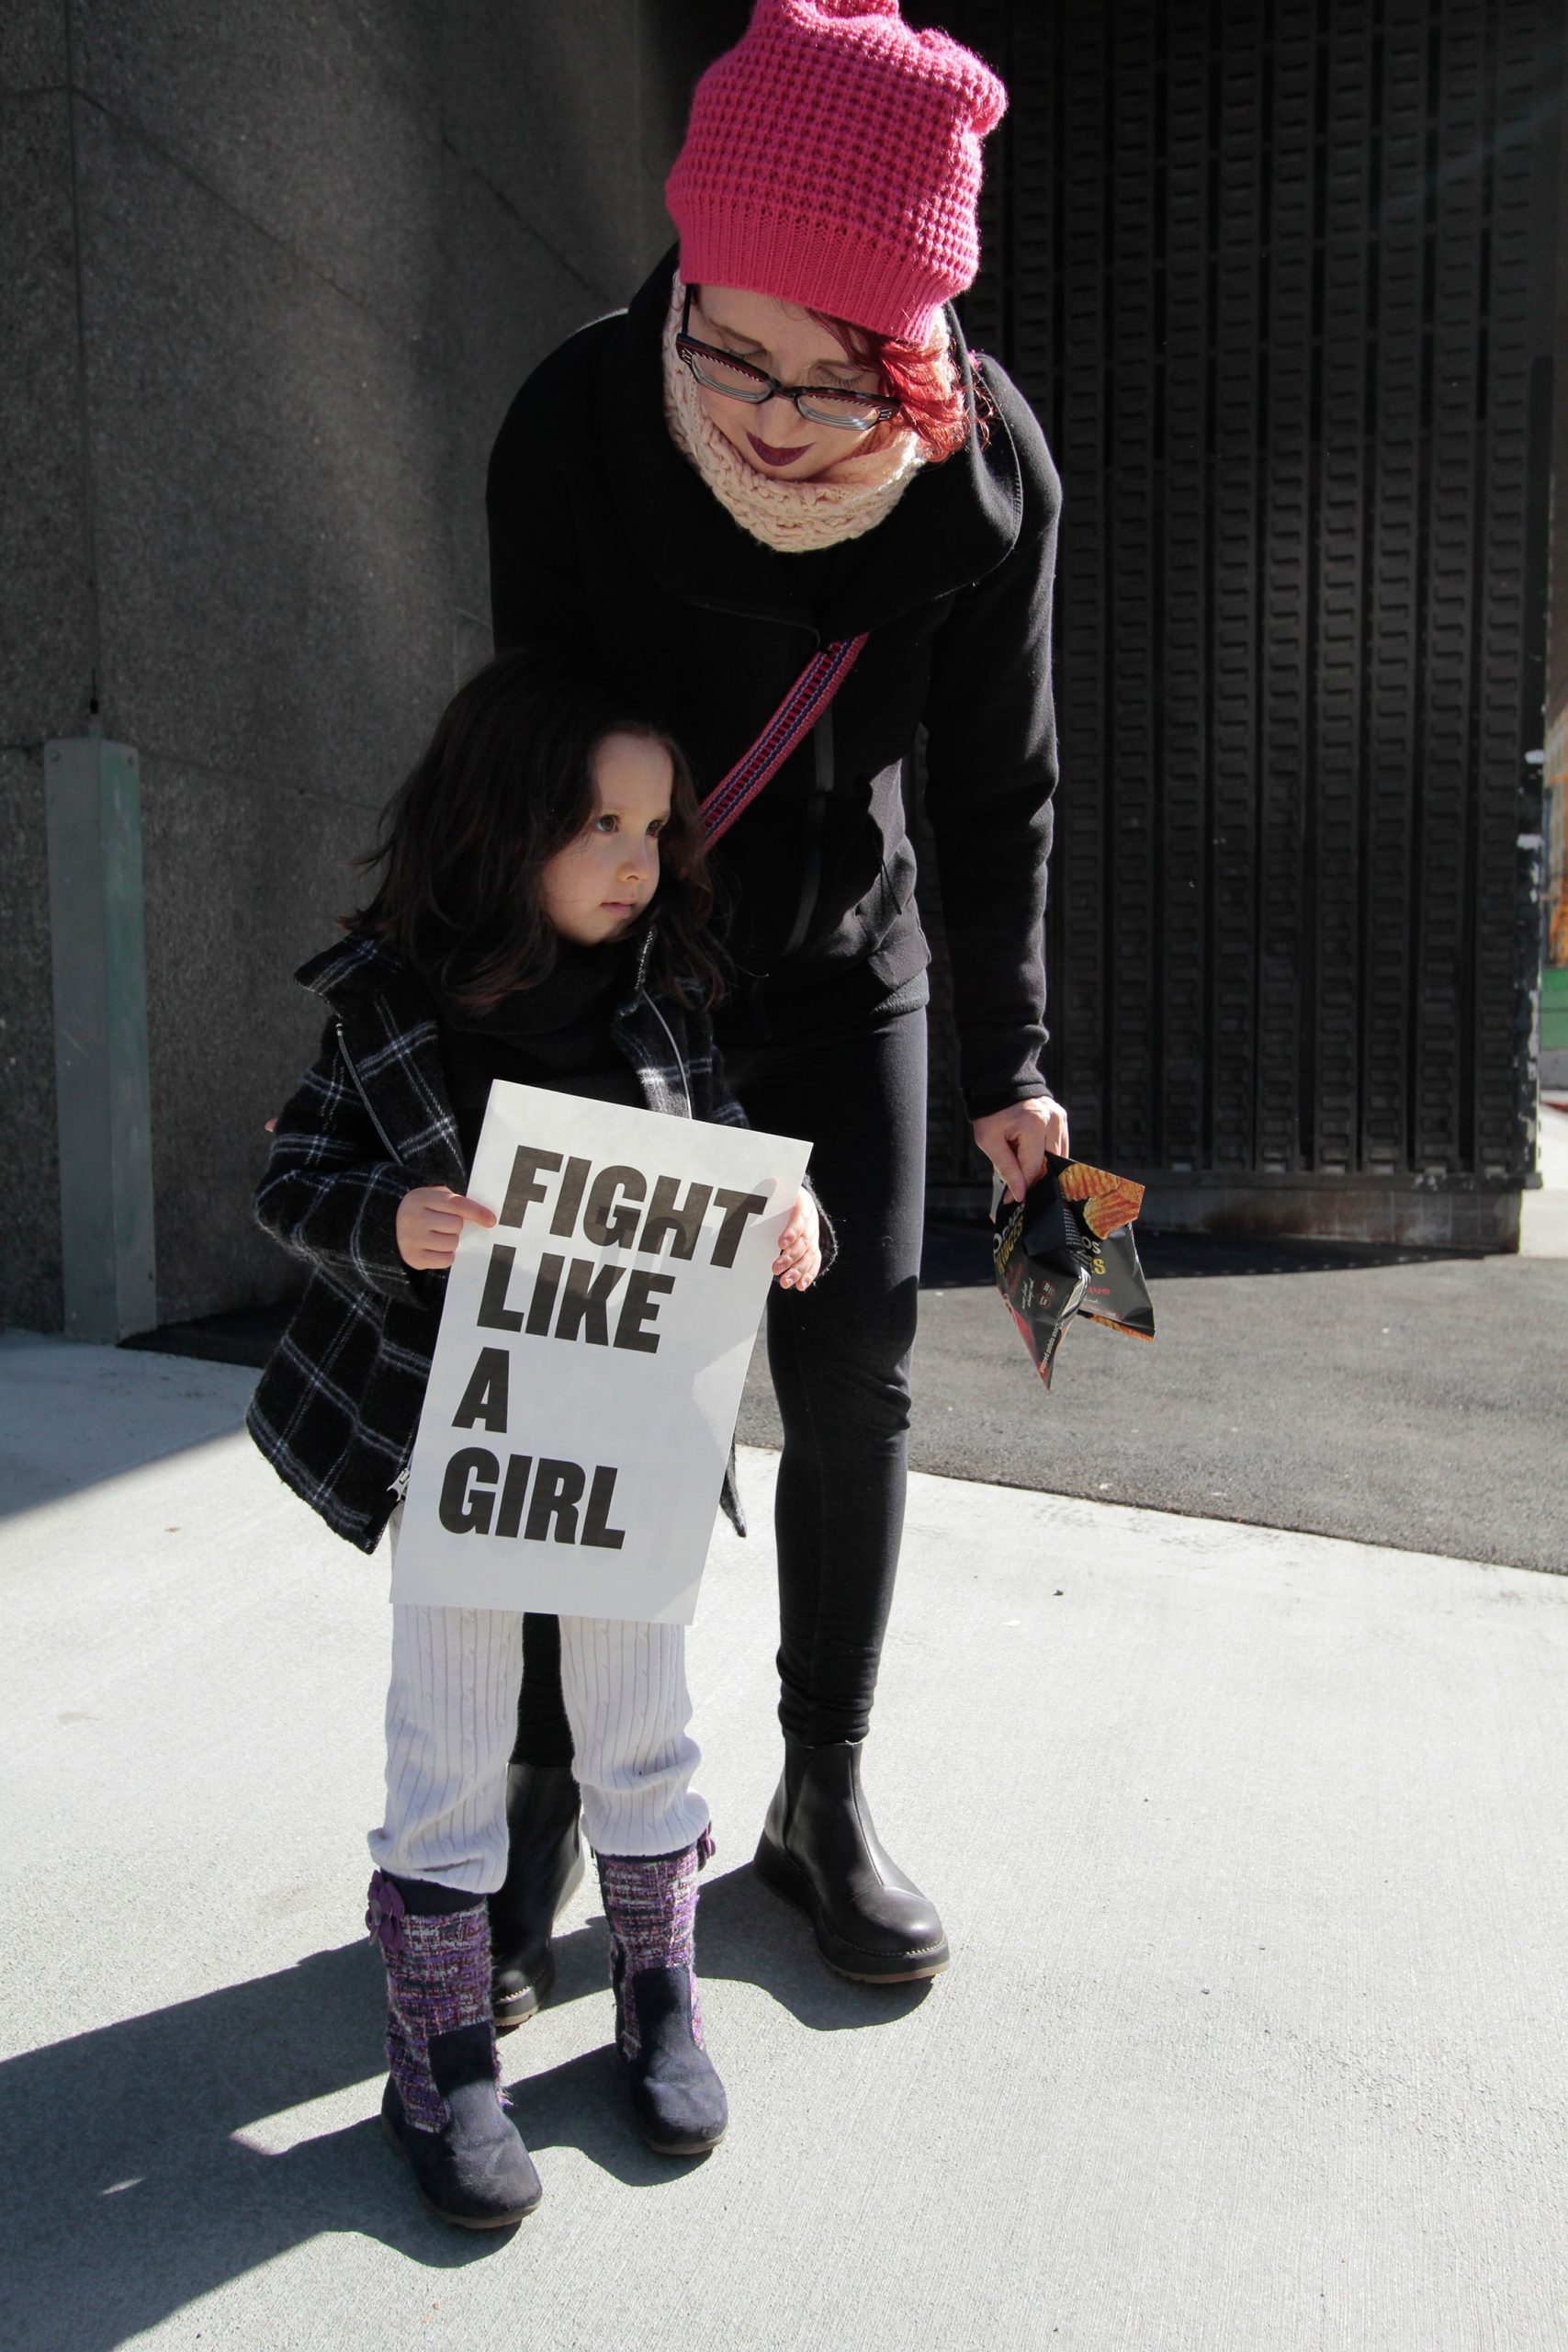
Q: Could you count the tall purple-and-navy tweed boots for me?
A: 2